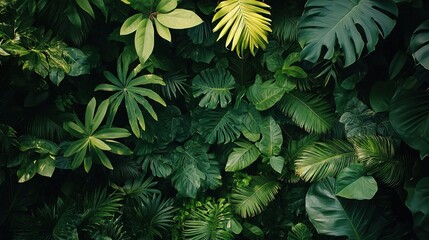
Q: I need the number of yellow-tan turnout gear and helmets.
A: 0